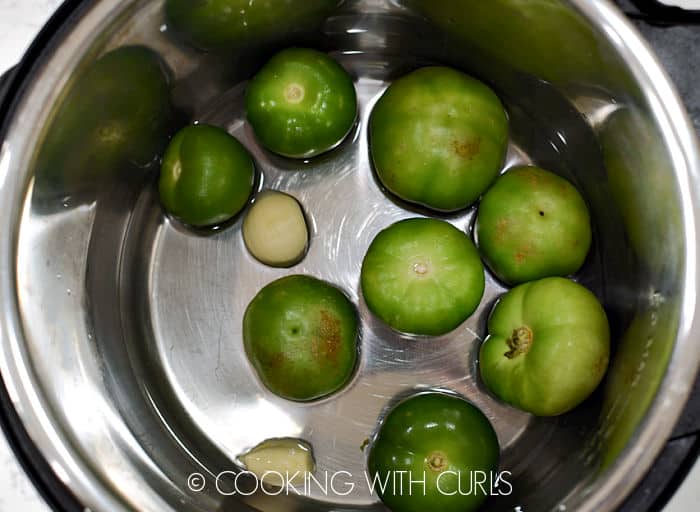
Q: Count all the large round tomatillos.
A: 8